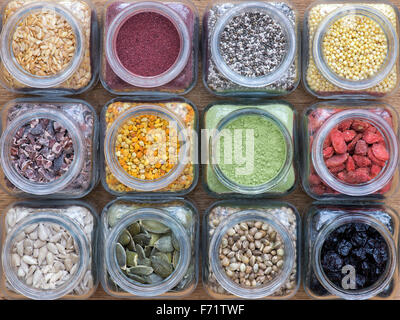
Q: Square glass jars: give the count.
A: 12